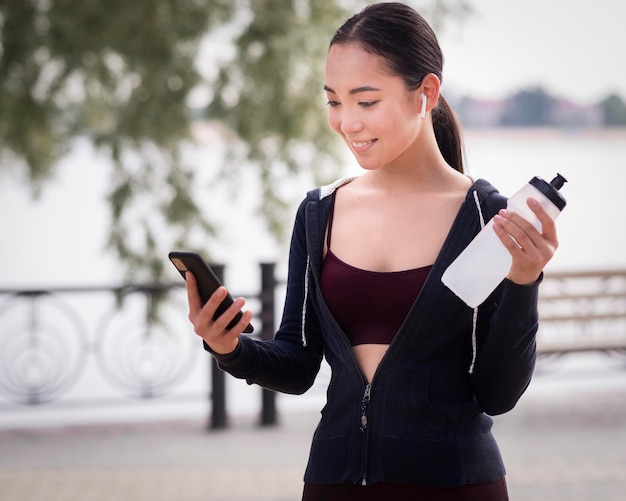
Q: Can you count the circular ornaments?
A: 2